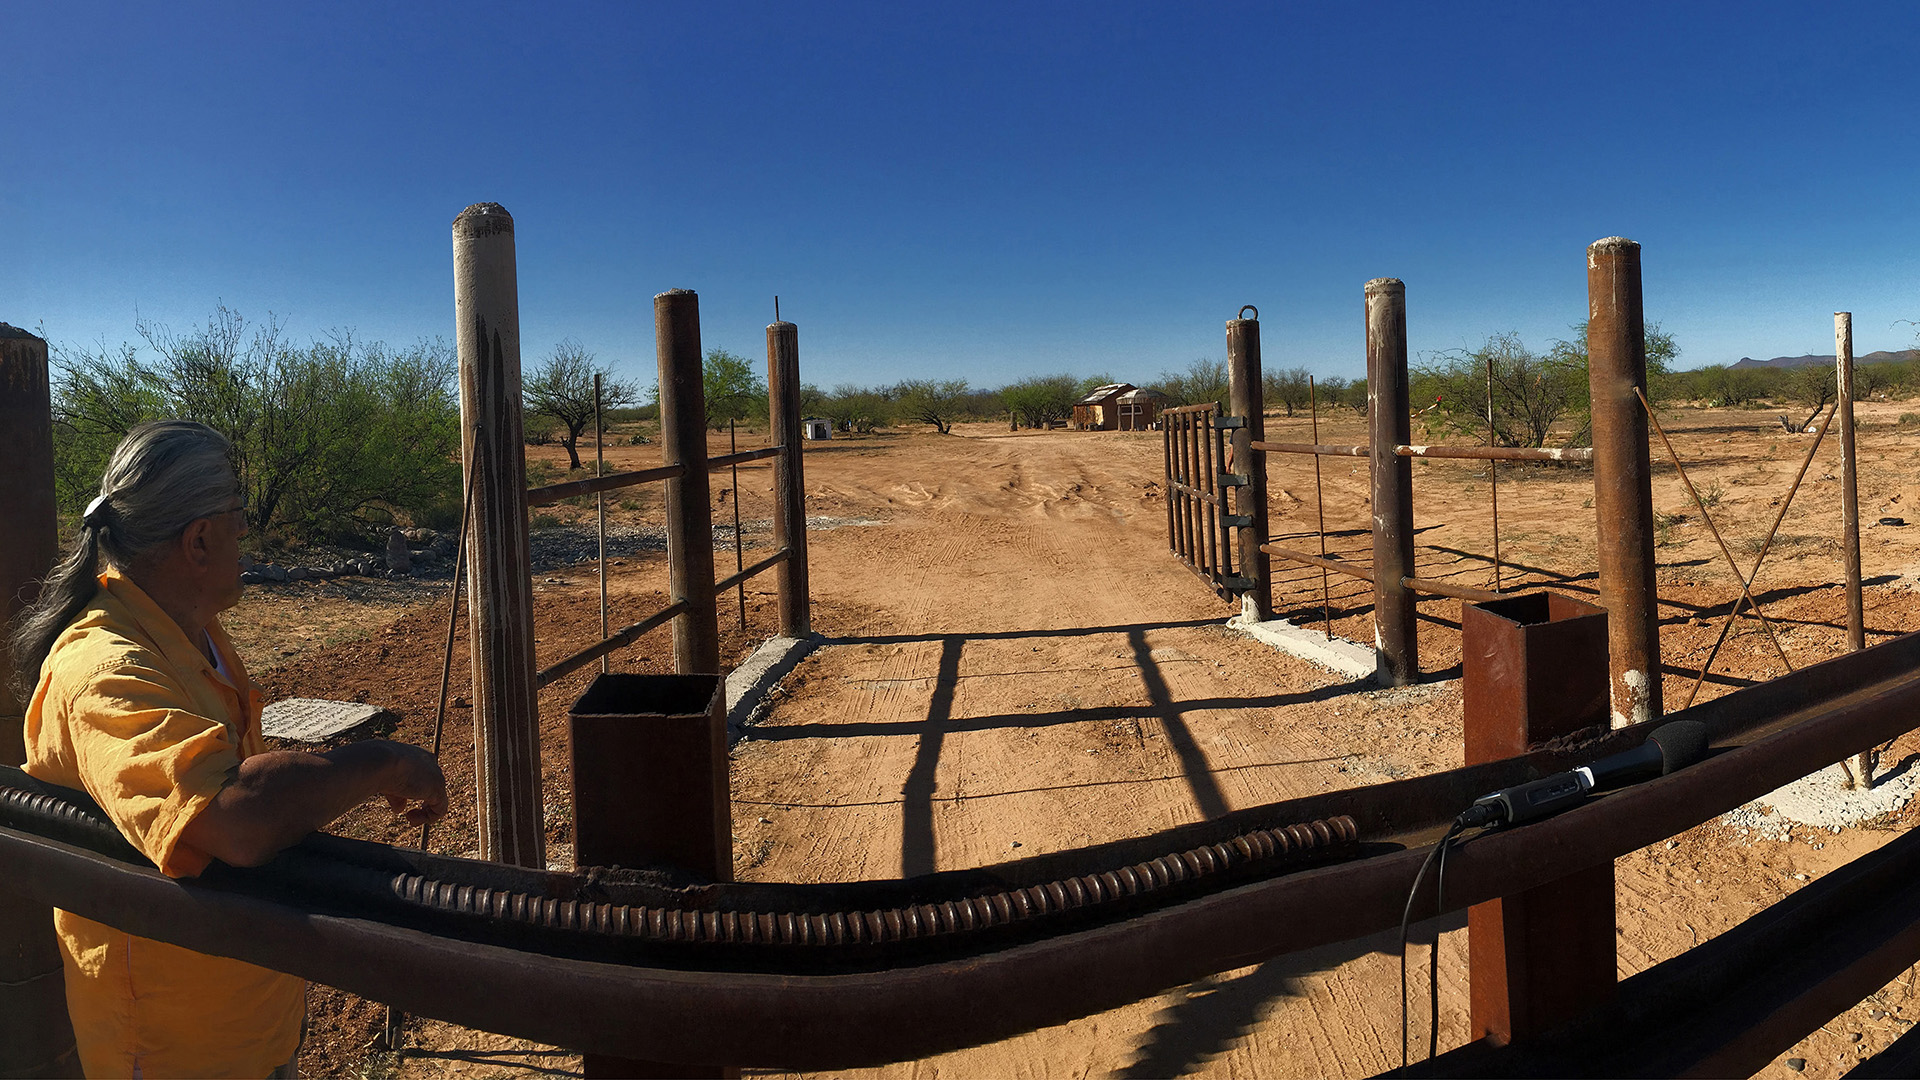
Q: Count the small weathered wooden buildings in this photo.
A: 1